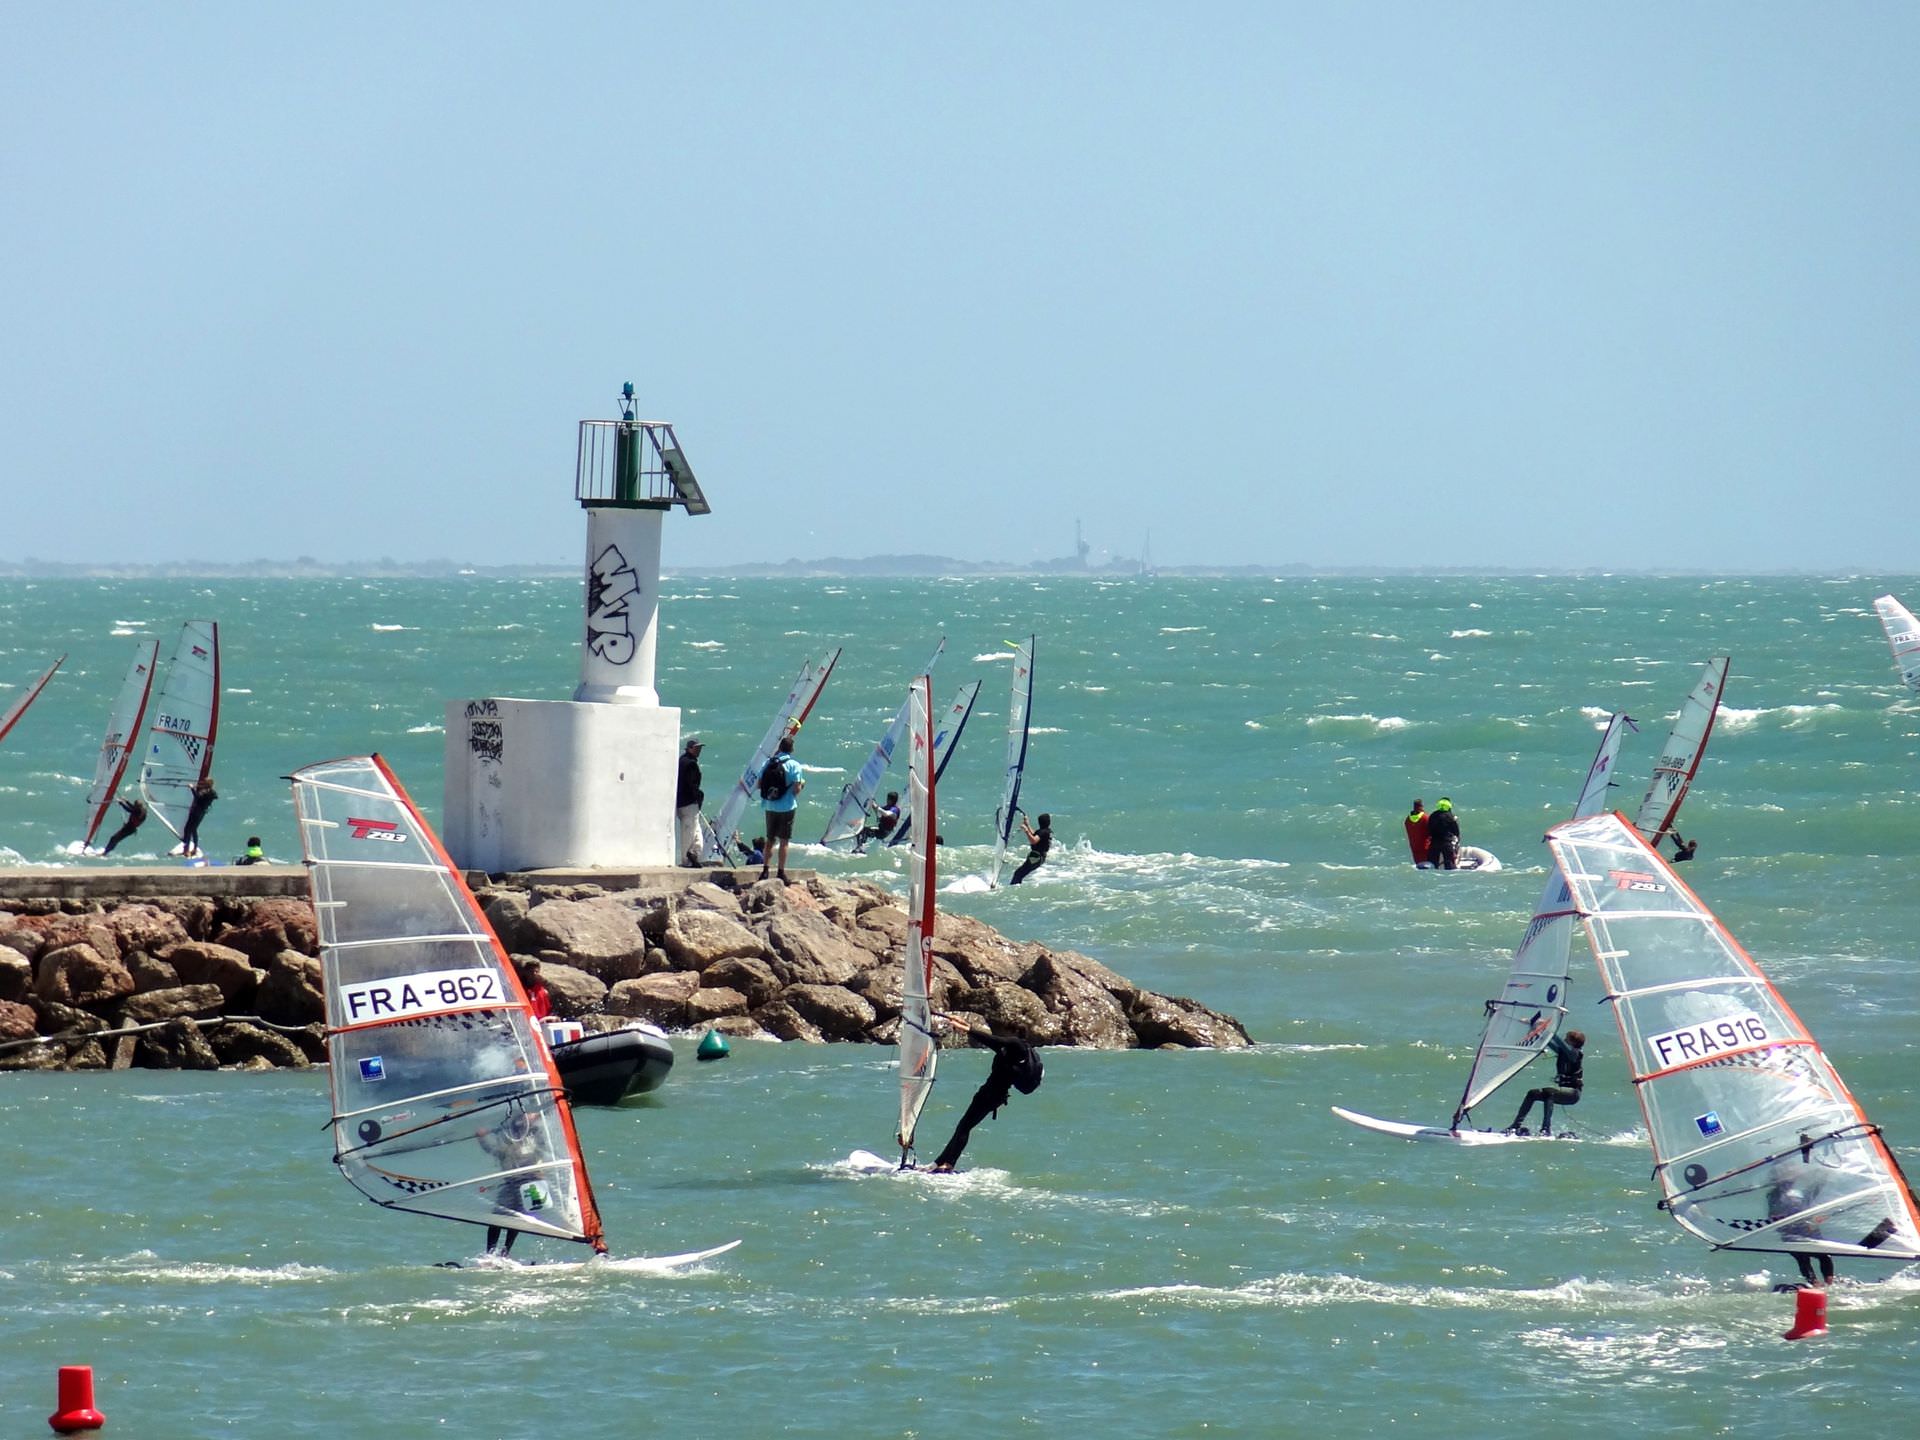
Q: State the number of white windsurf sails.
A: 14